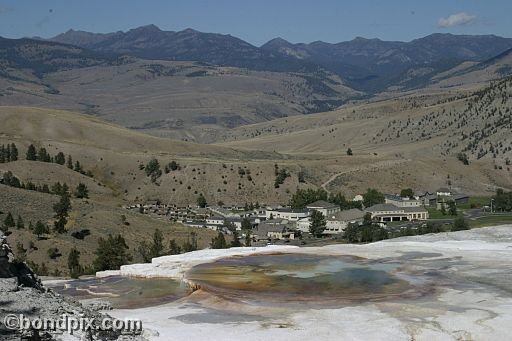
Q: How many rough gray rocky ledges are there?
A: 1